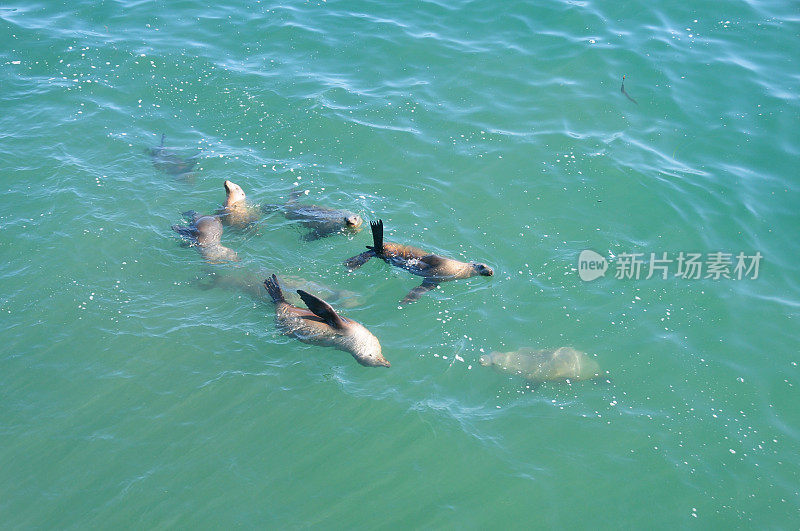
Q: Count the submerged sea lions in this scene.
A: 3